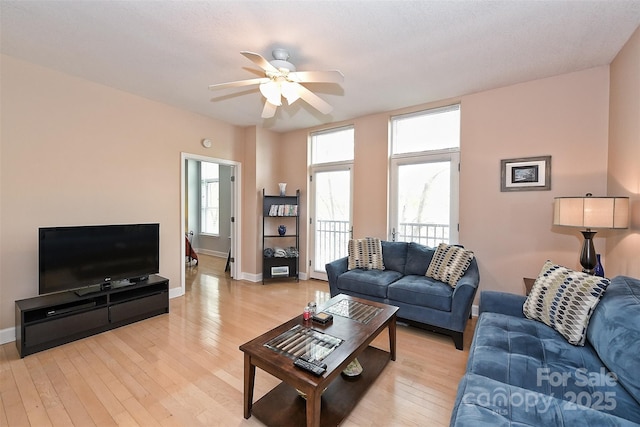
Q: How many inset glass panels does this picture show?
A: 2